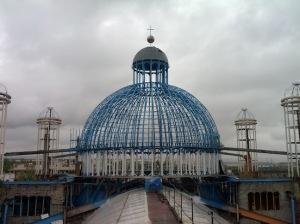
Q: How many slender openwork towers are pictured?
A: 4